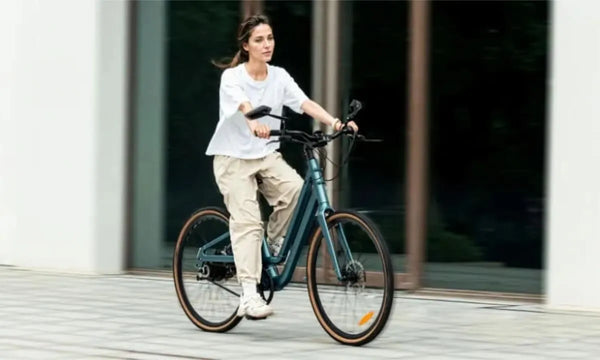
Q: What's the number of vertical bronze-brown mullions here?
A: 3